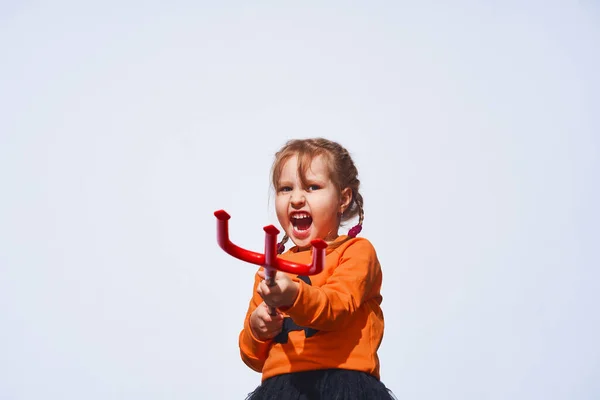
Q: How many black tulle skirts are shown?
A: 1